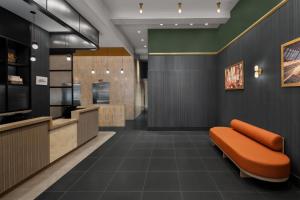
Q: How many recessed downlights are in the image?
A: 7